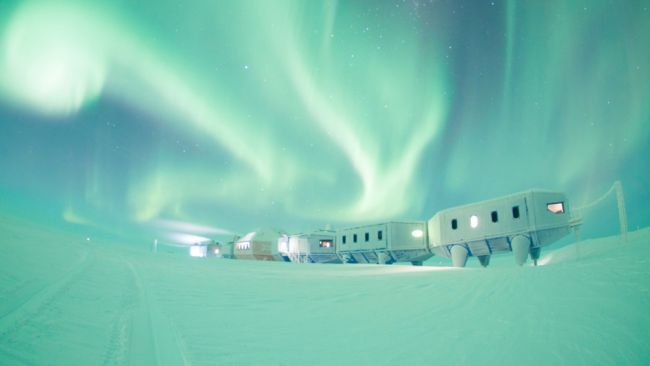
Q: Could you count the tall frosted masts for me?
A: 1